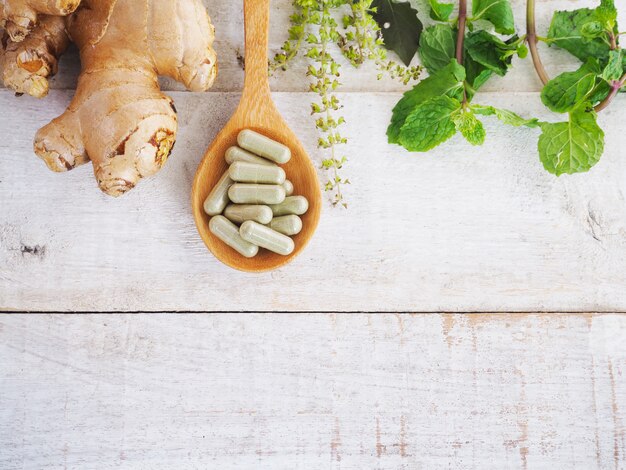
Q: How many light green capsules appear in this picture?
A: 11